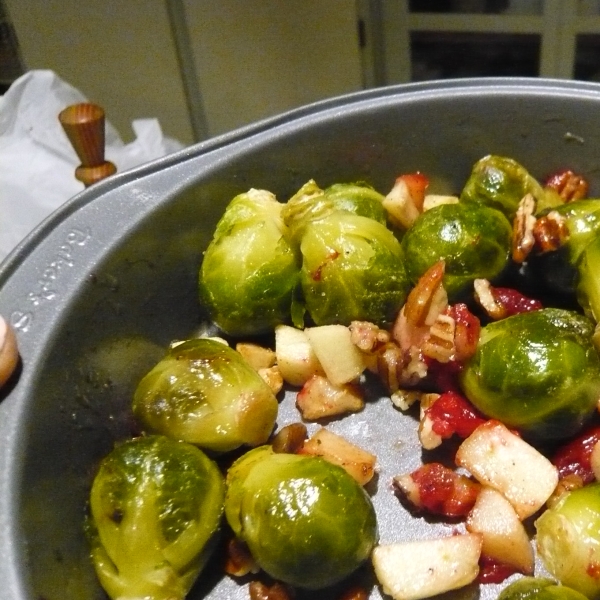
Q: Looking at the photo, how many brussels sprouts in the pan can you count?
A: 13